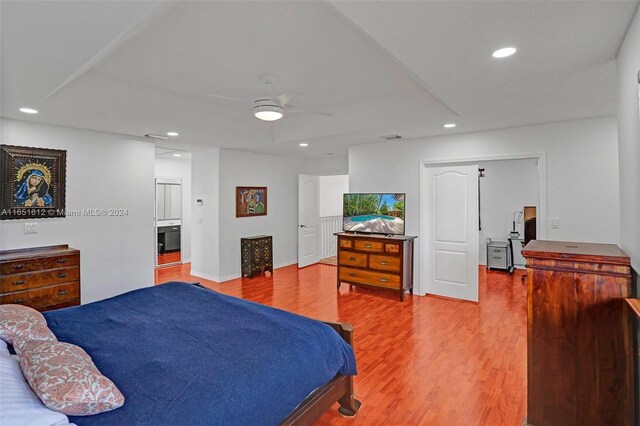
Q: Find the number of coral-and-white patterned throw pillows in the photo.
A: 2